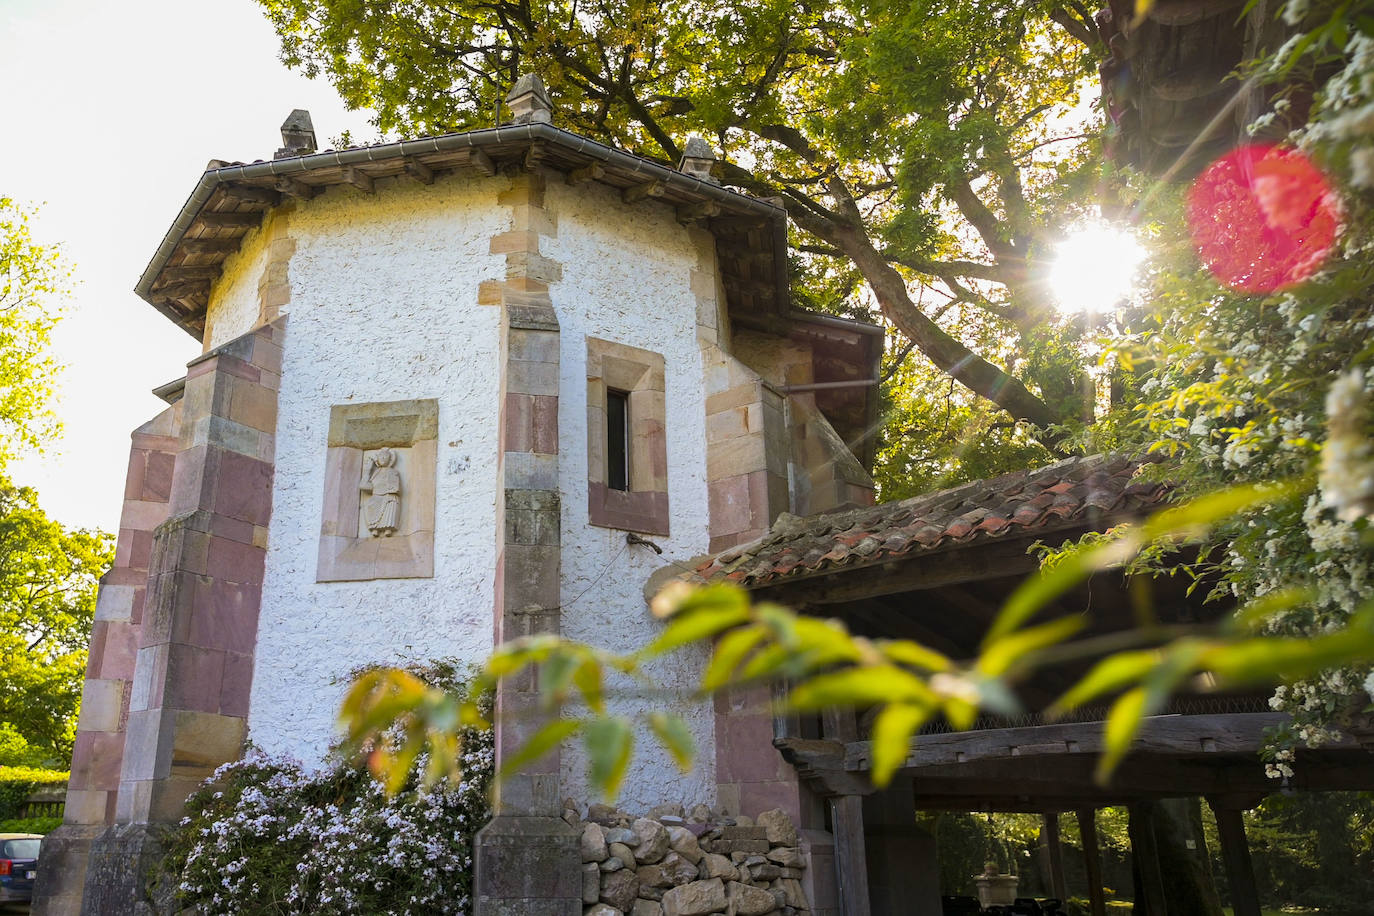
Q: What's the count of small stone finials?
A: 3